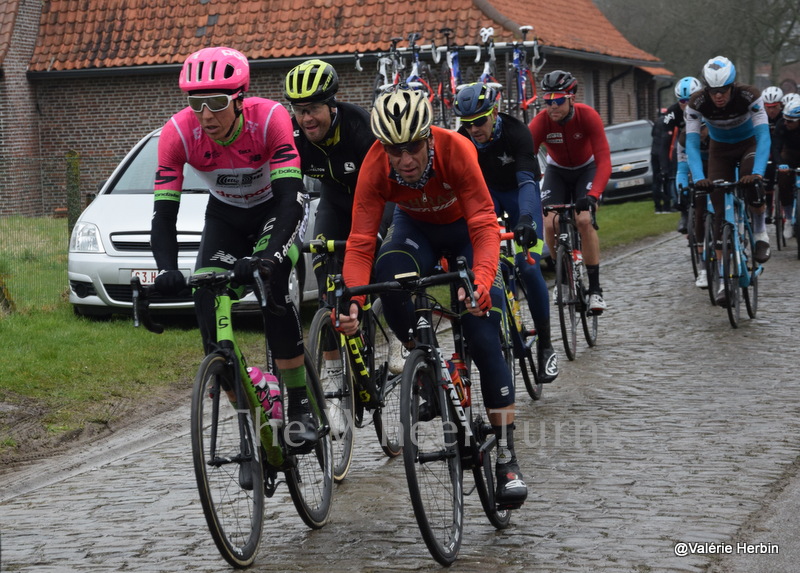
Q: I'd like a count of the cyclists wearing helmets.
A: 10